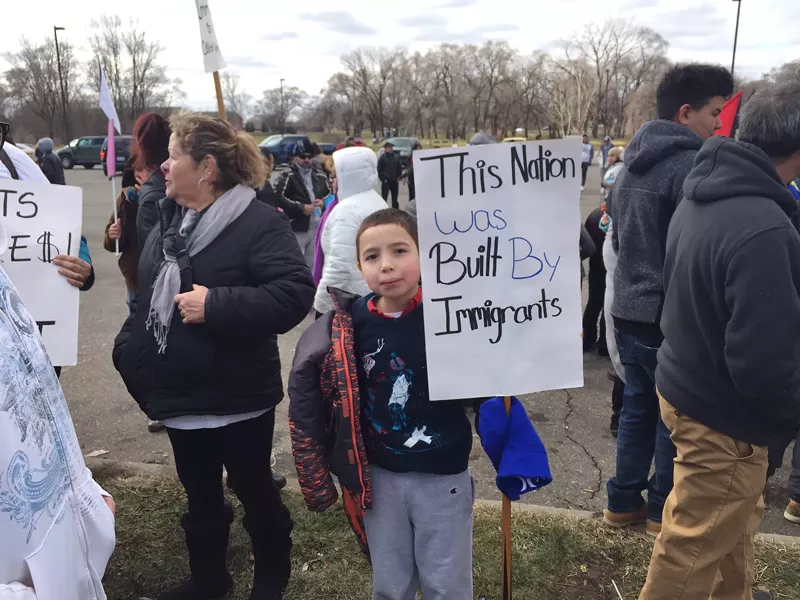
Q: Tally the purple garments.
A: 1